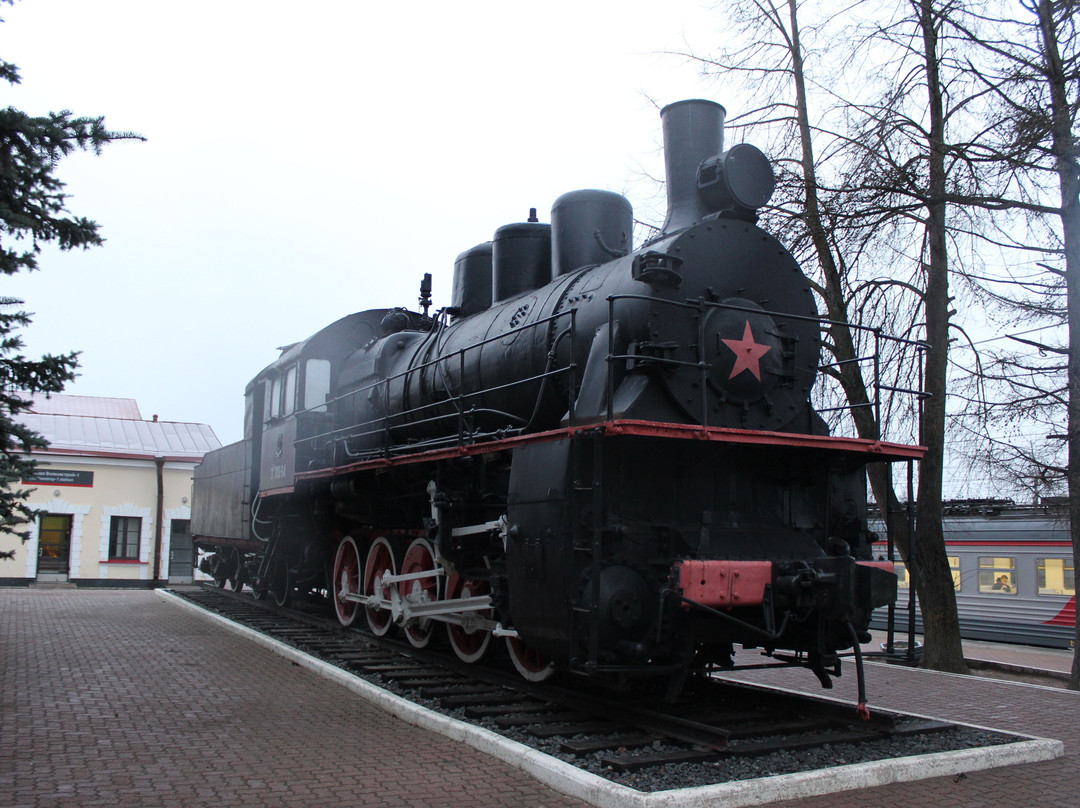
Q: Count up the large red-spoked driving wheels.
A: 5